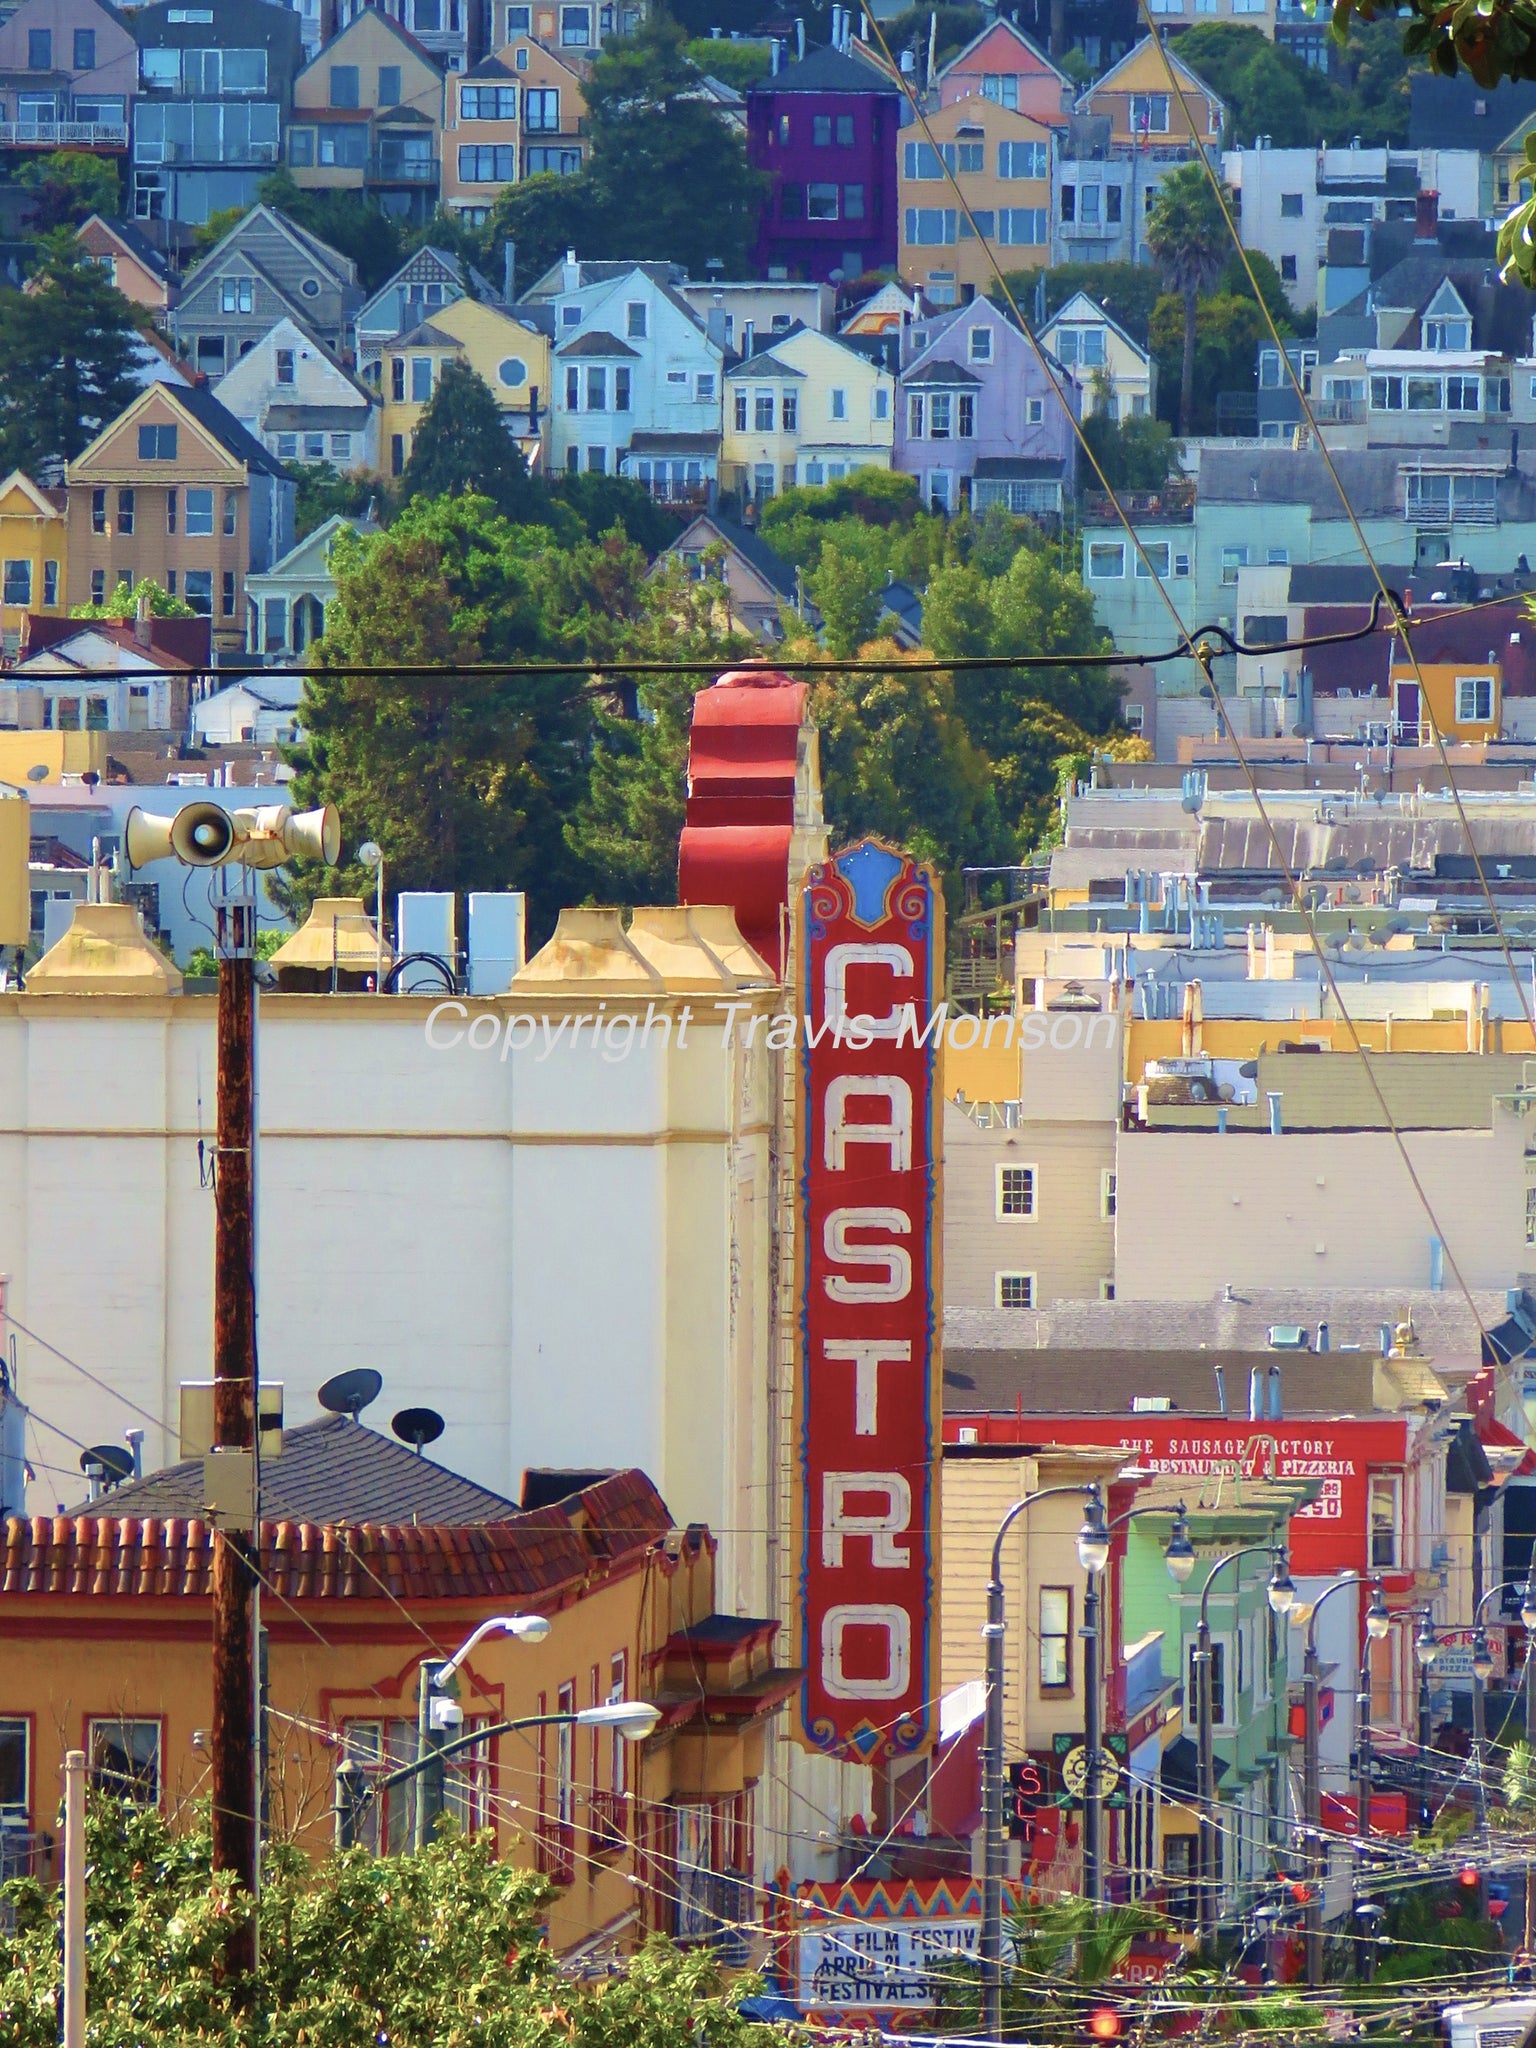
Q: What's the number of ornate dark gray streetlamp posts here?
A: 7